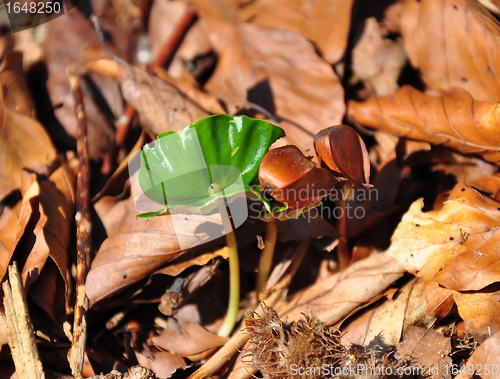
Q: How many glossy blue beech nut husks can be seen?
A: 0